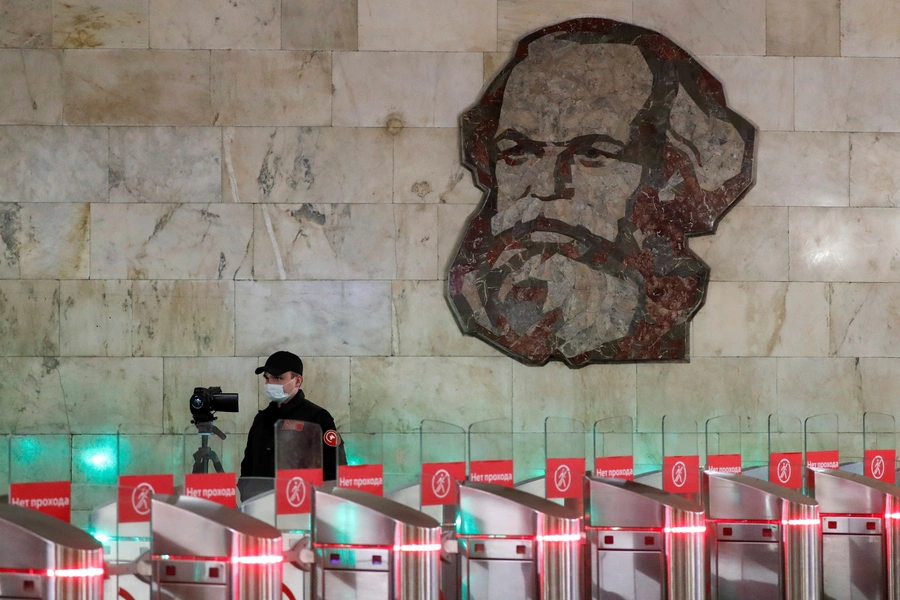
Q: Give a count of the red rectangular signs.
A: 14